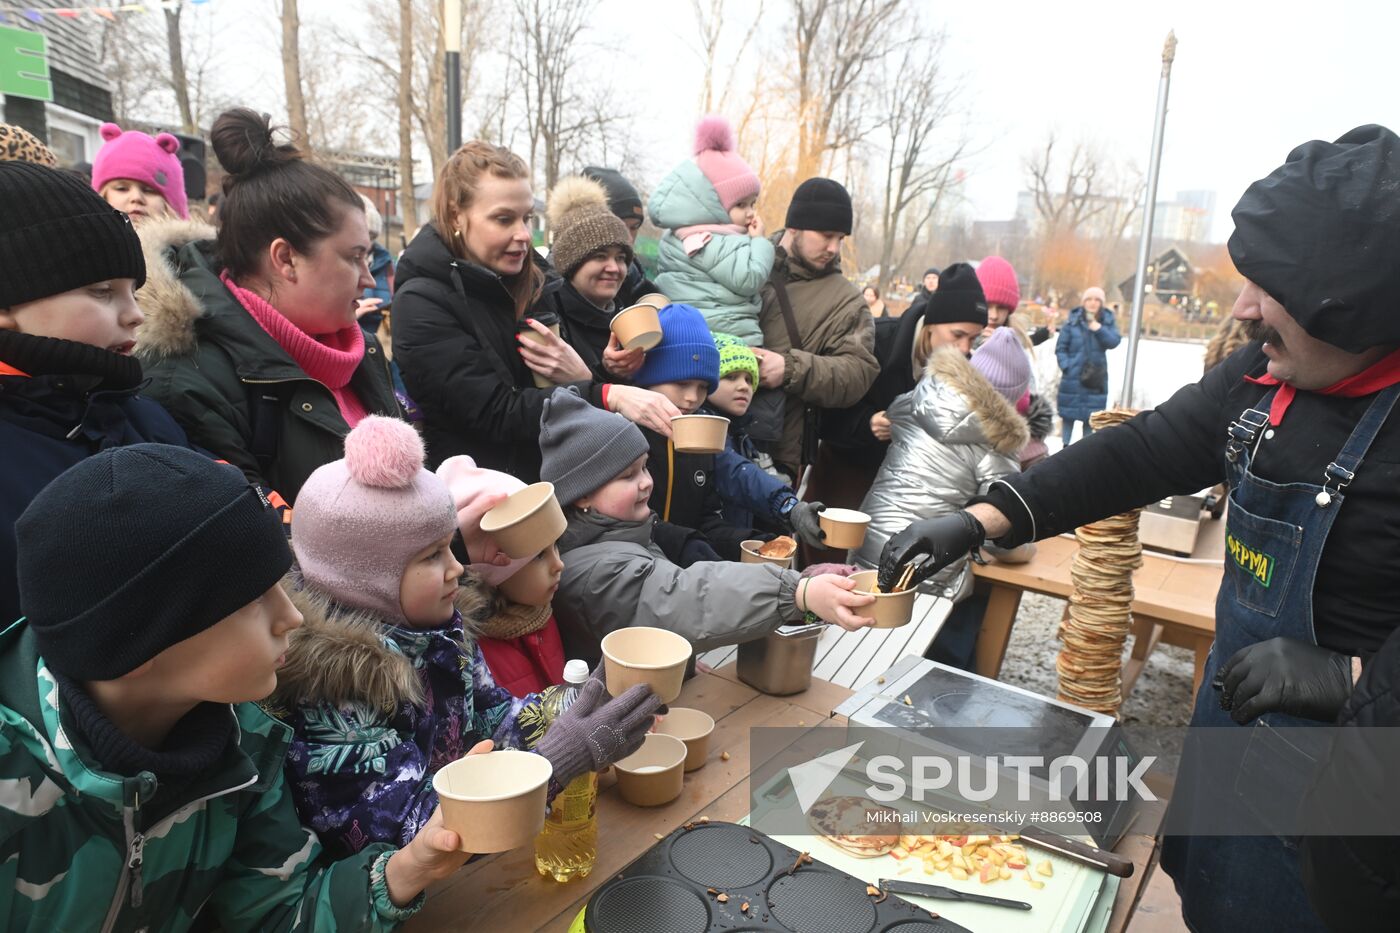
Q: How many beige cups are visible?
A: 12